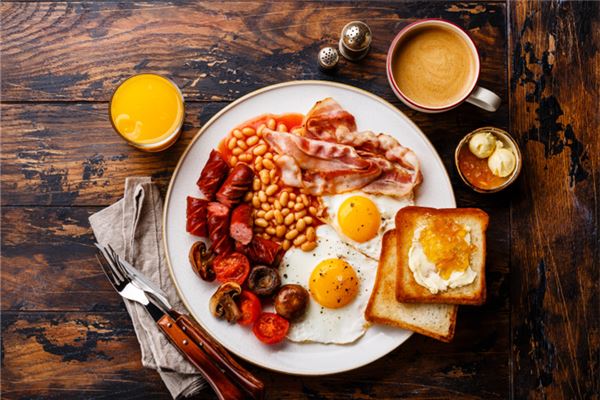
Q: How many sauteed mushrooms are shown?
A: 4